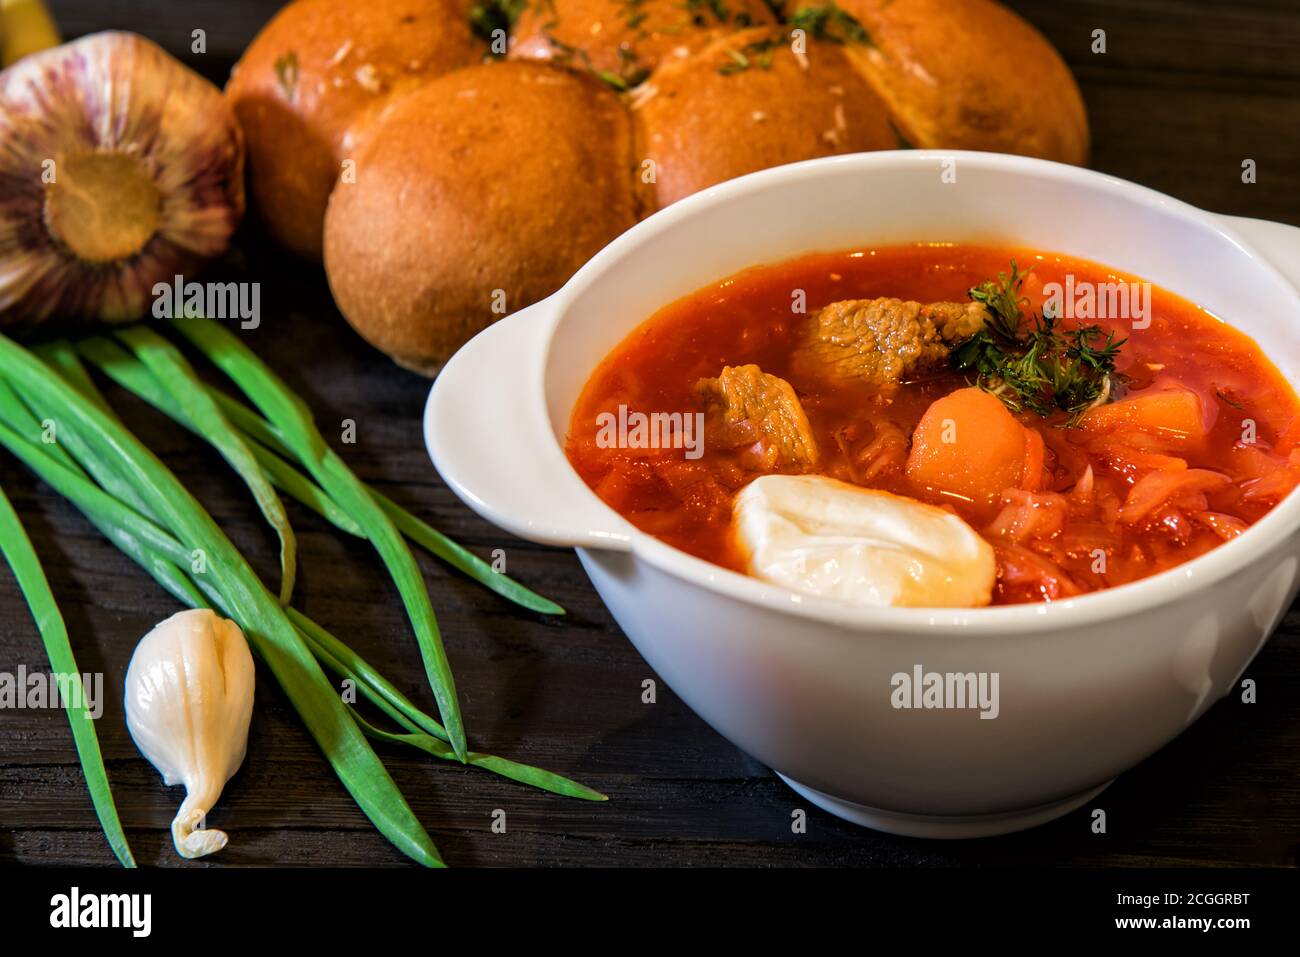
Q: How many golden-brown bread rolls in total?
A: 5